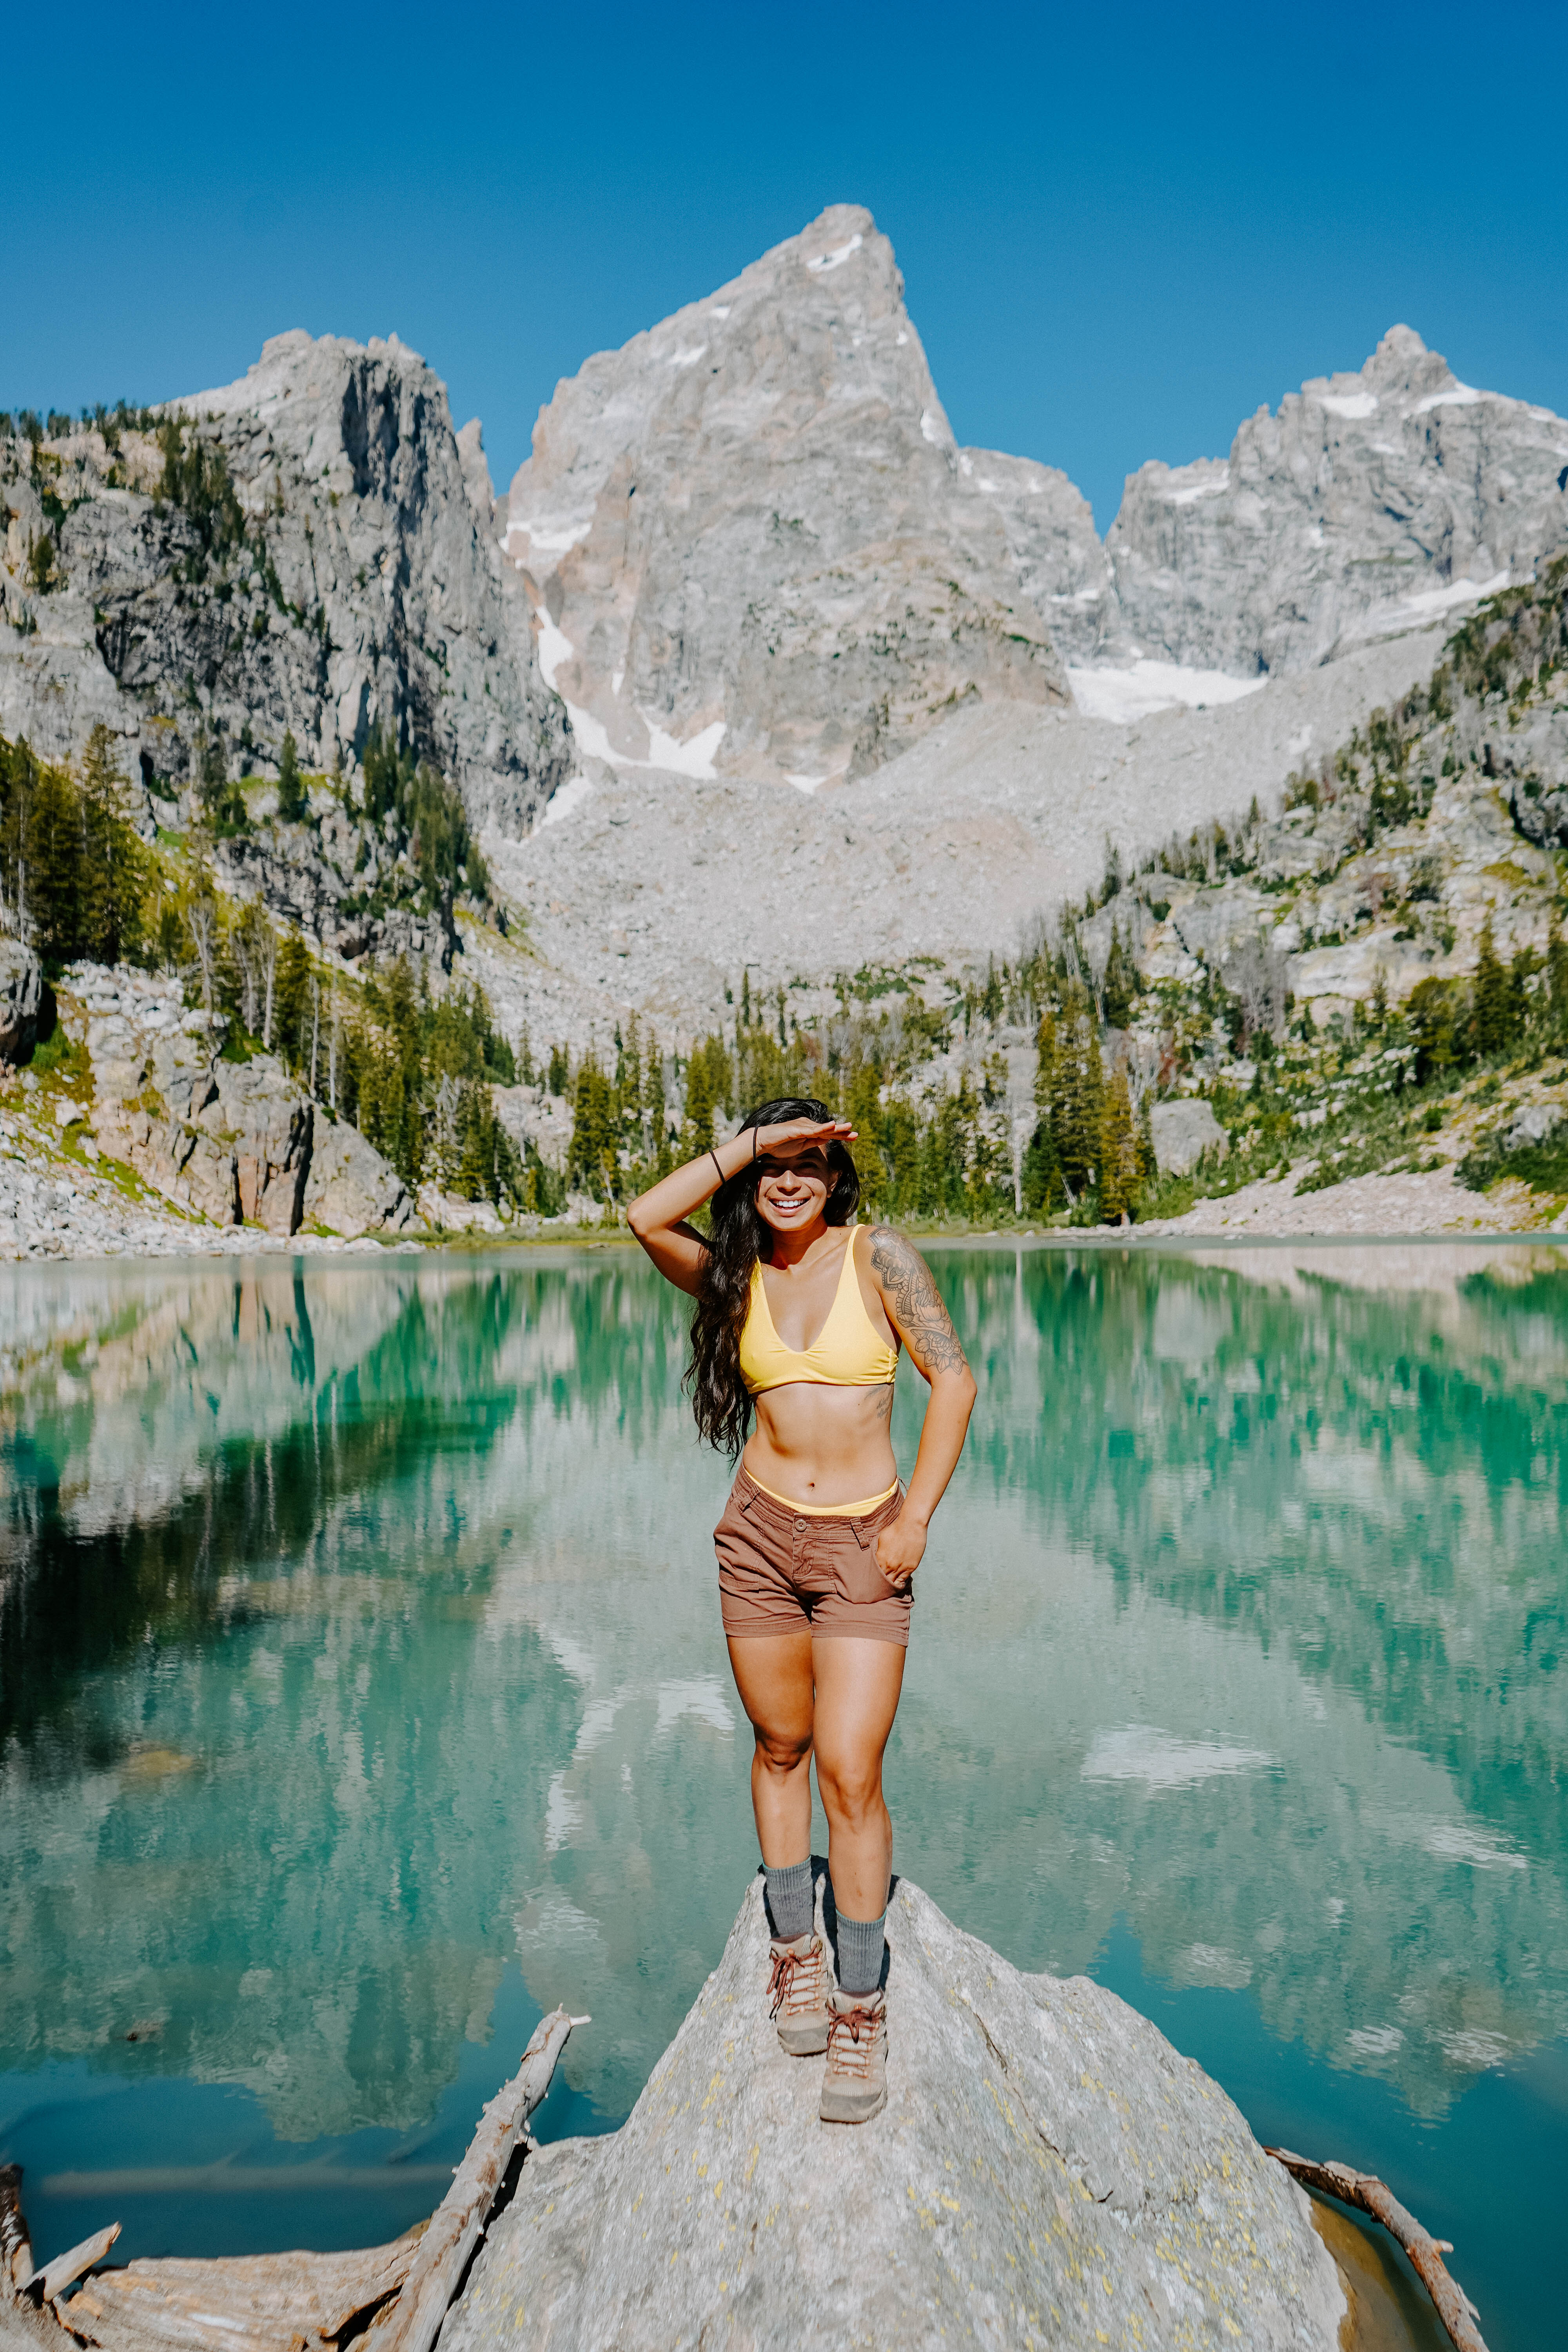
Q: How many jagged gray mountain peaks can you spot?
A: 3